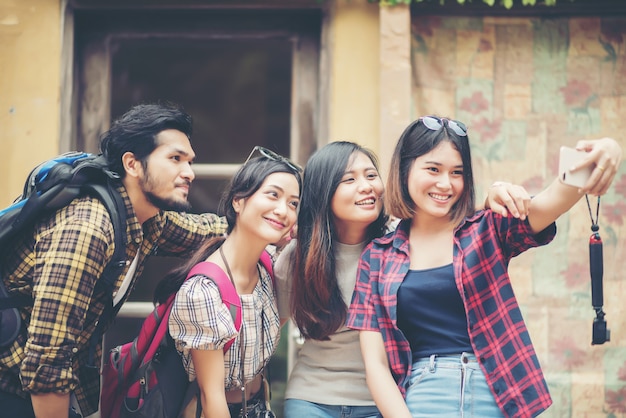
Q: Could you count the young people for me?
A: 4